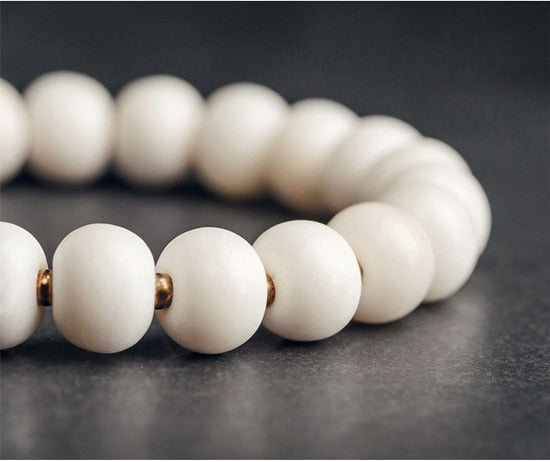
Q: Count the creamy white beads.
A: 14